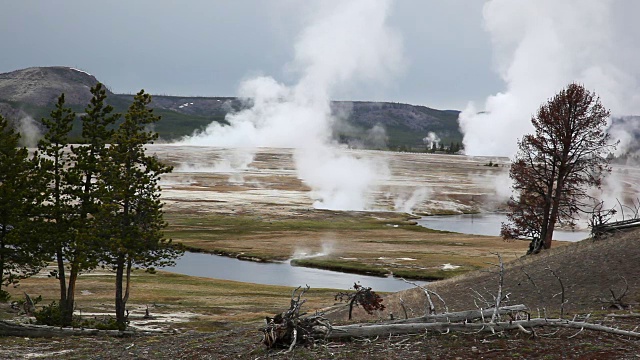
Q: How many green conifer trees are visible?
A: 4